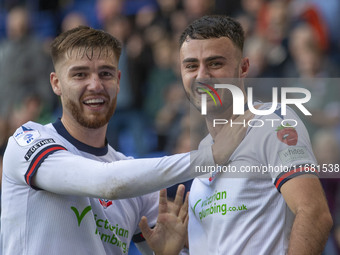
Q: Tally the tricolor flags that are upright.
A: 0